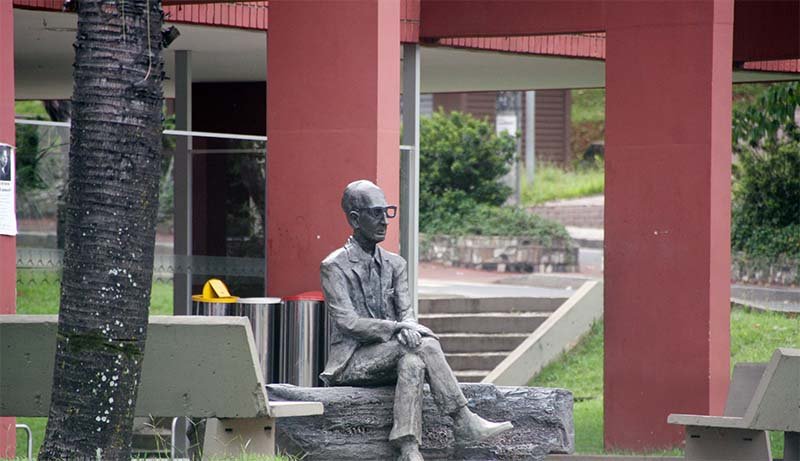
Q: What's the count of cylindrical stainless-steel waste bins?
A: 3